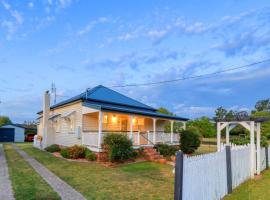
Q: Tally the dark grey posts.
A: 3